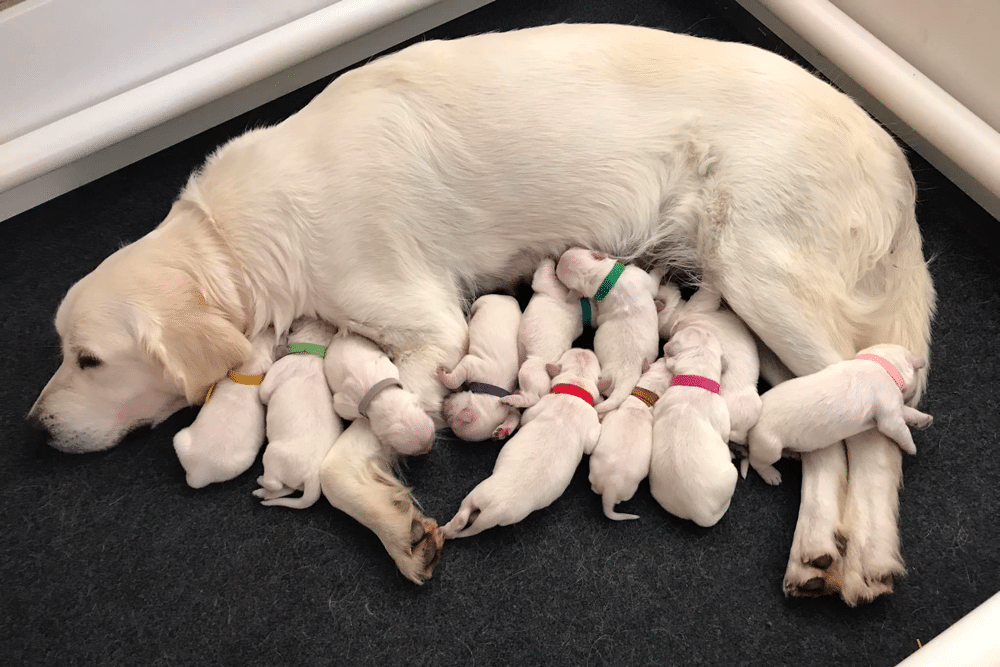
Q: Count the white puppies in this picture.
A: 11